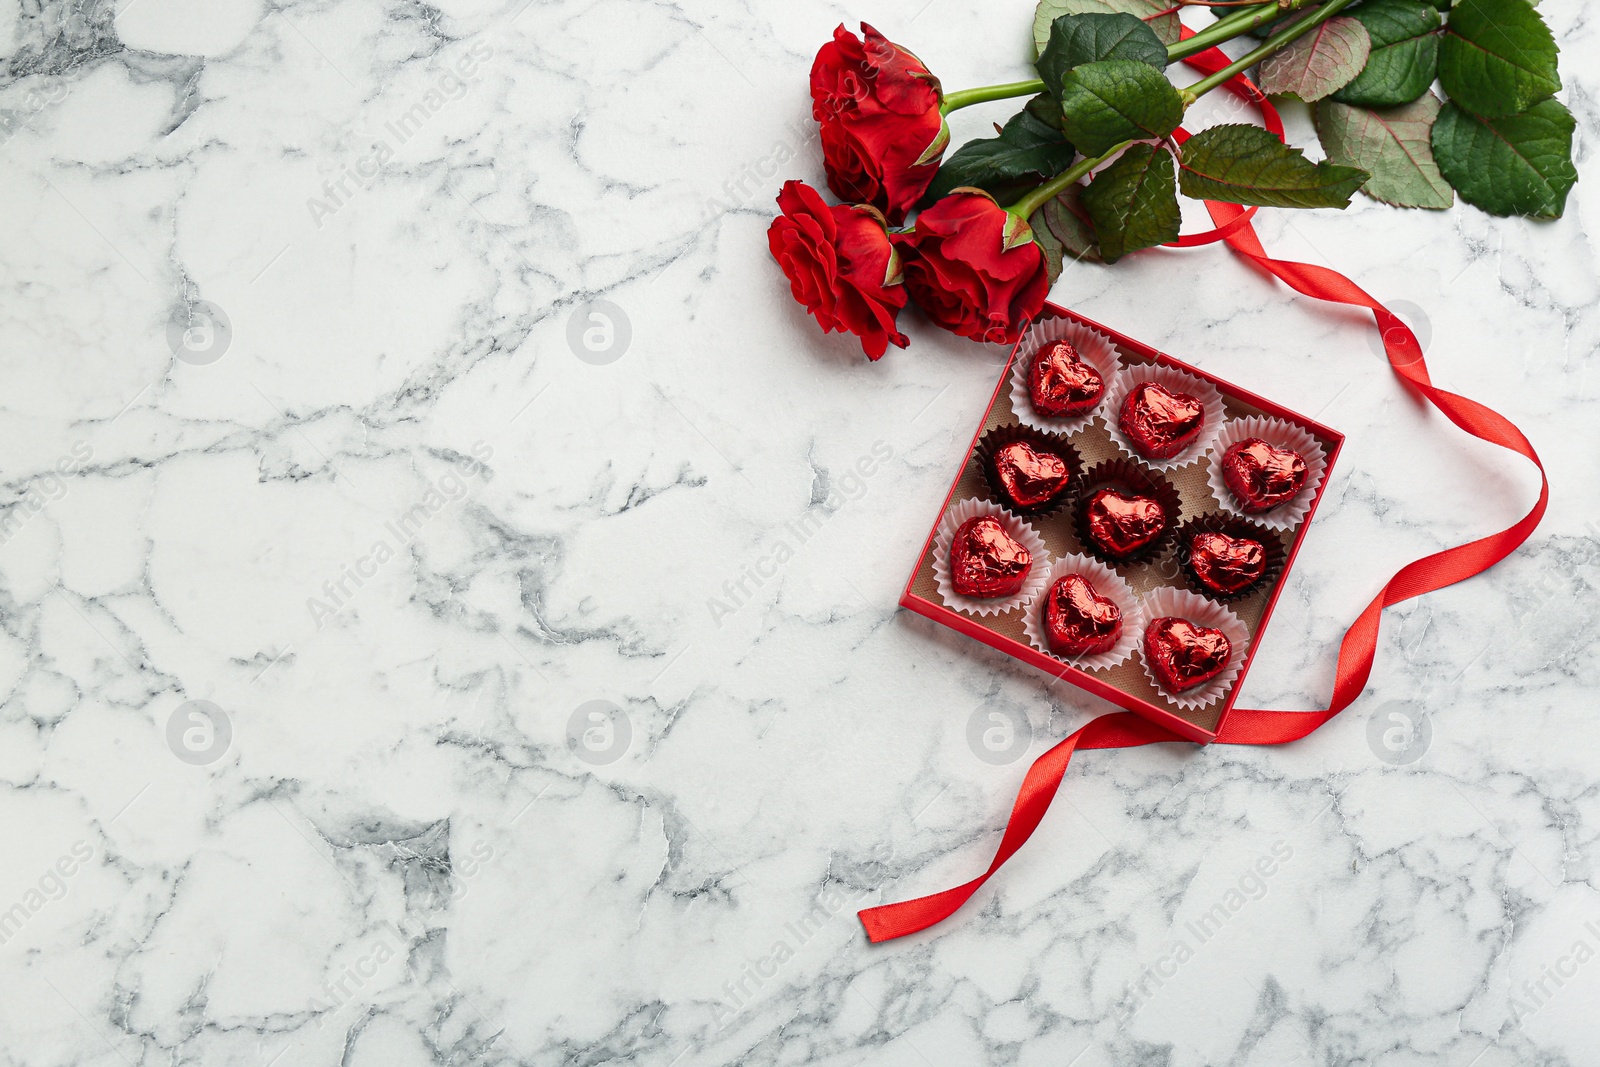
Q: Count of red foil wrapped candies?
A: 9